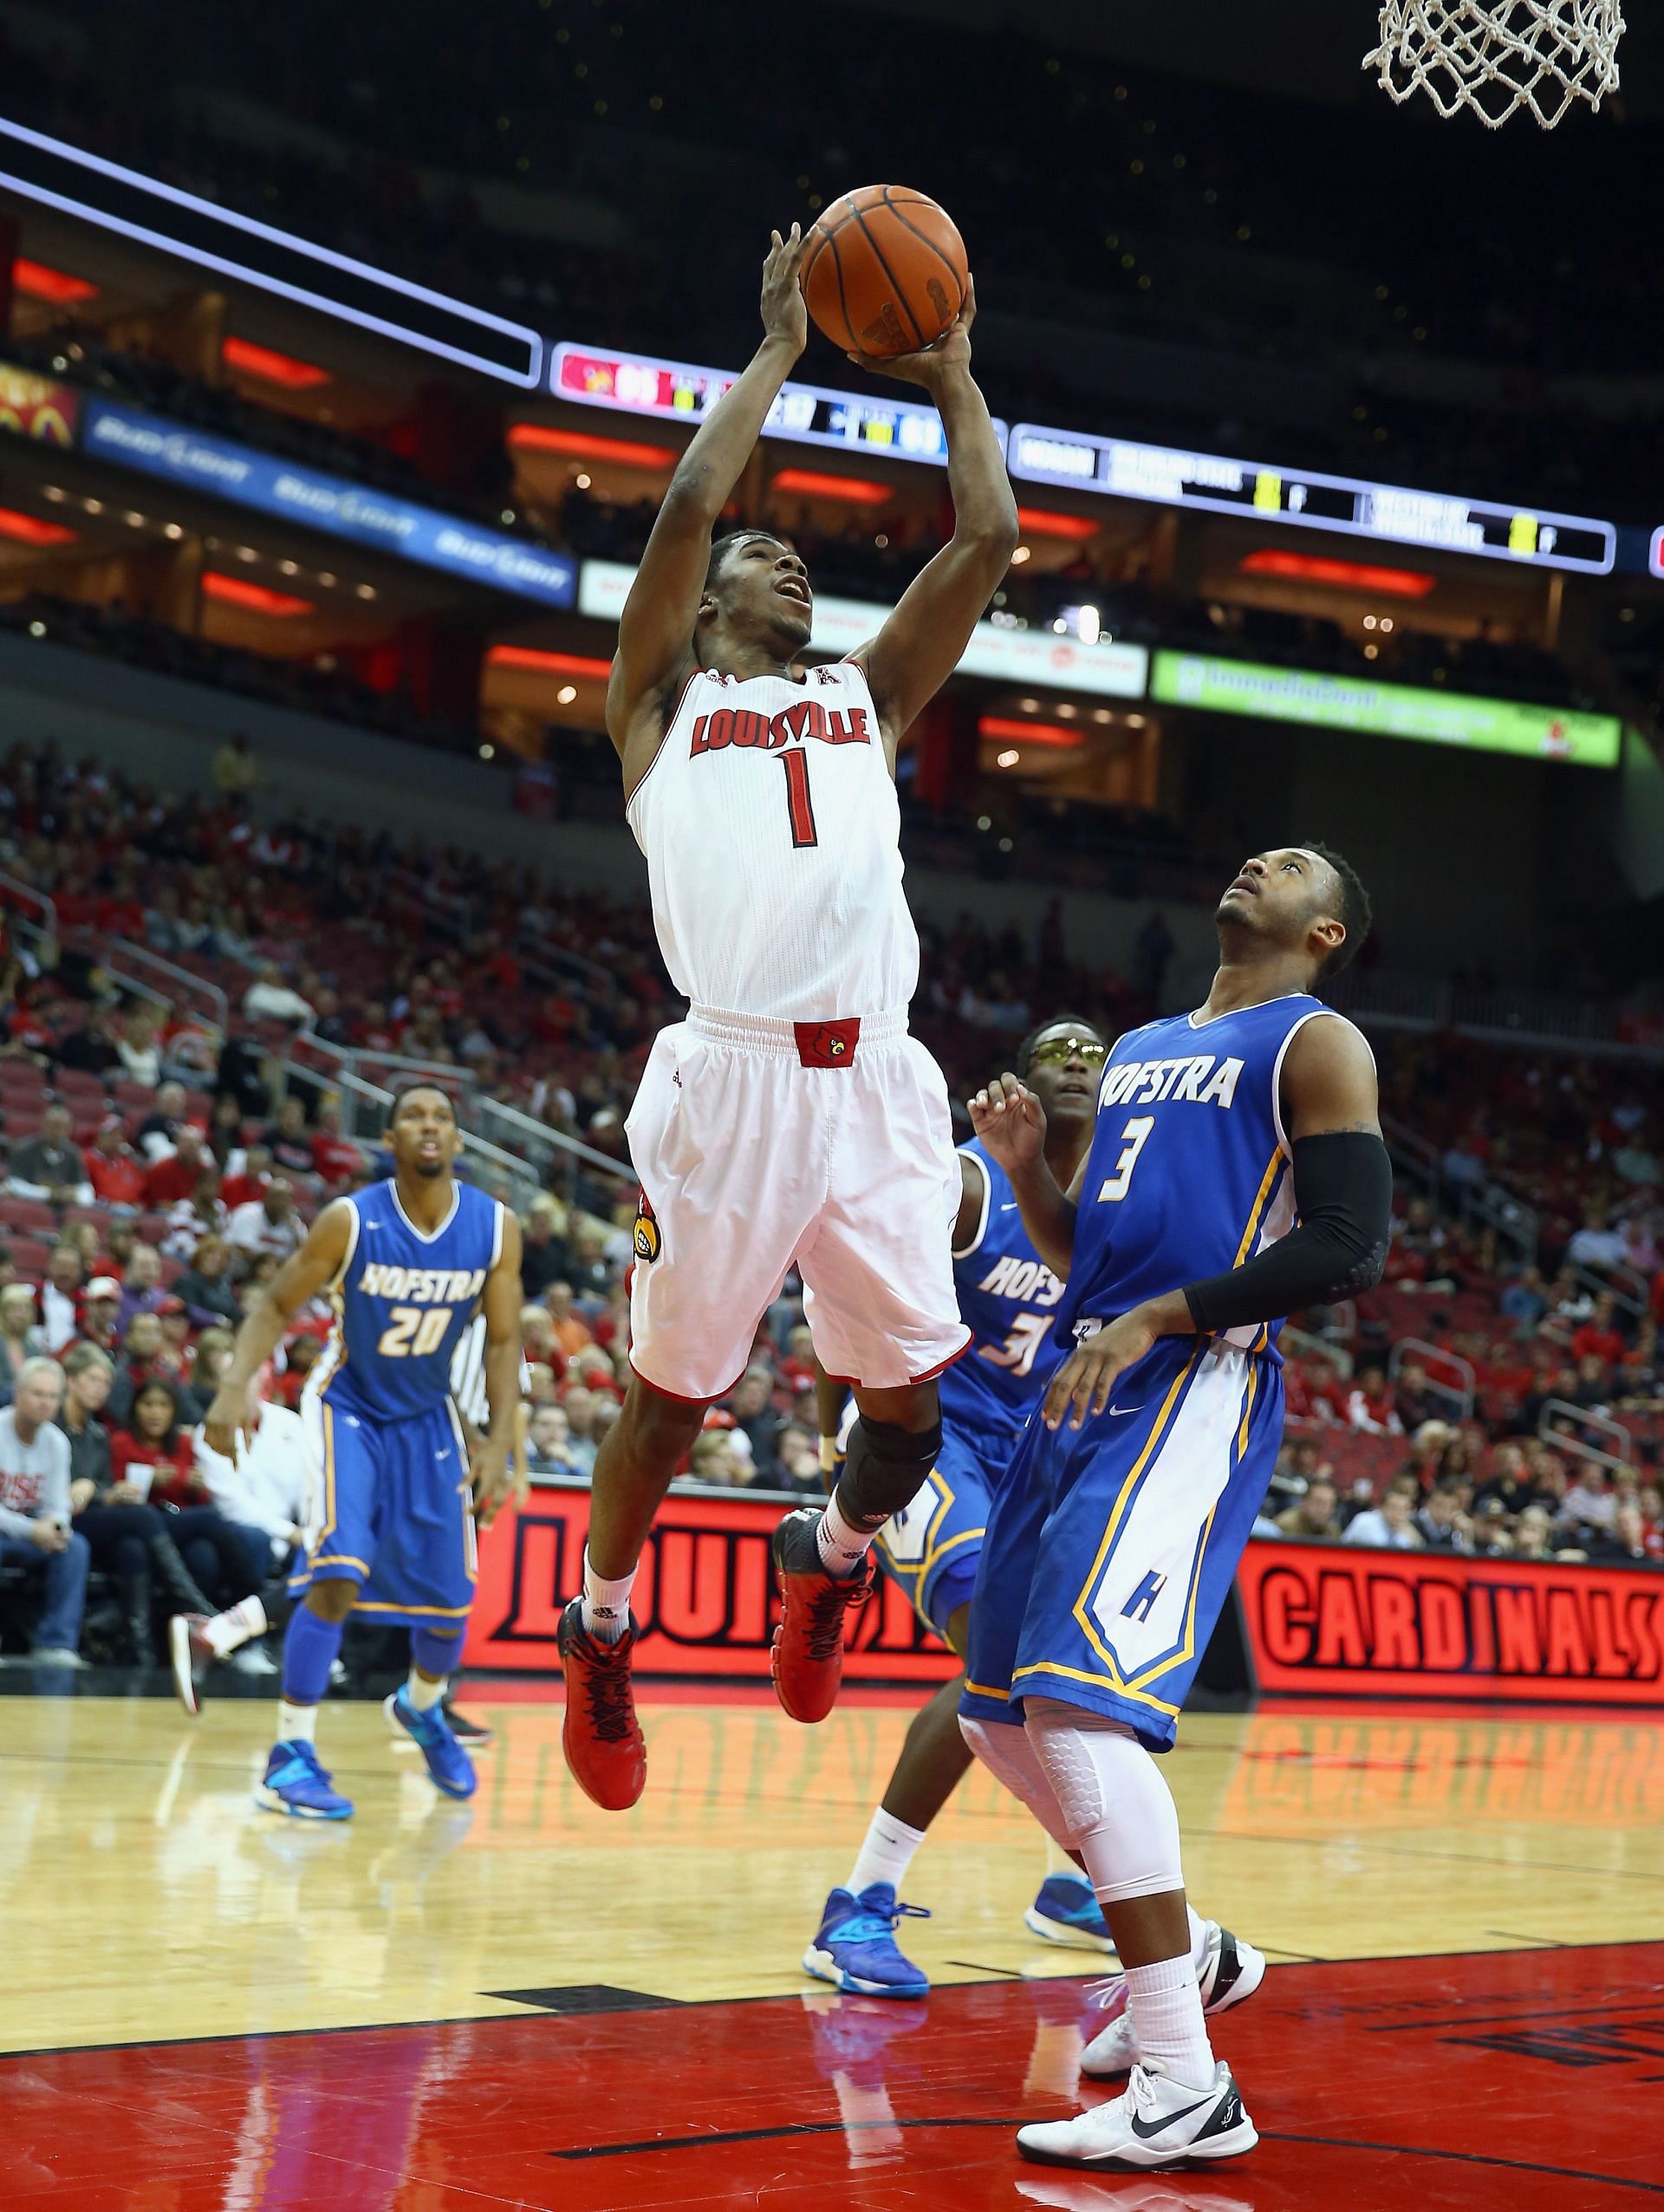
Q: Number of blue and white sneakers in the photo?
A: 4